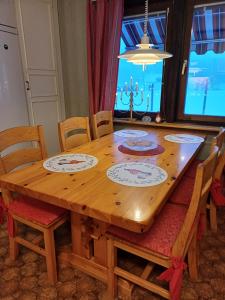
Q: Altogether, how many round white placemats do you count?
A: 4